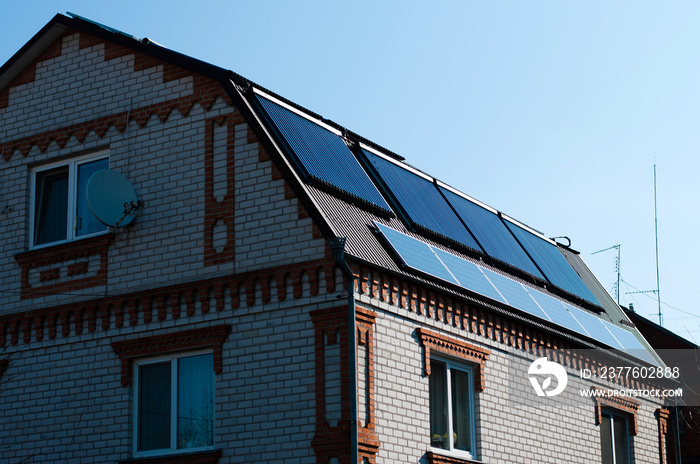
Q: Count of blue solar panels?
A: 10